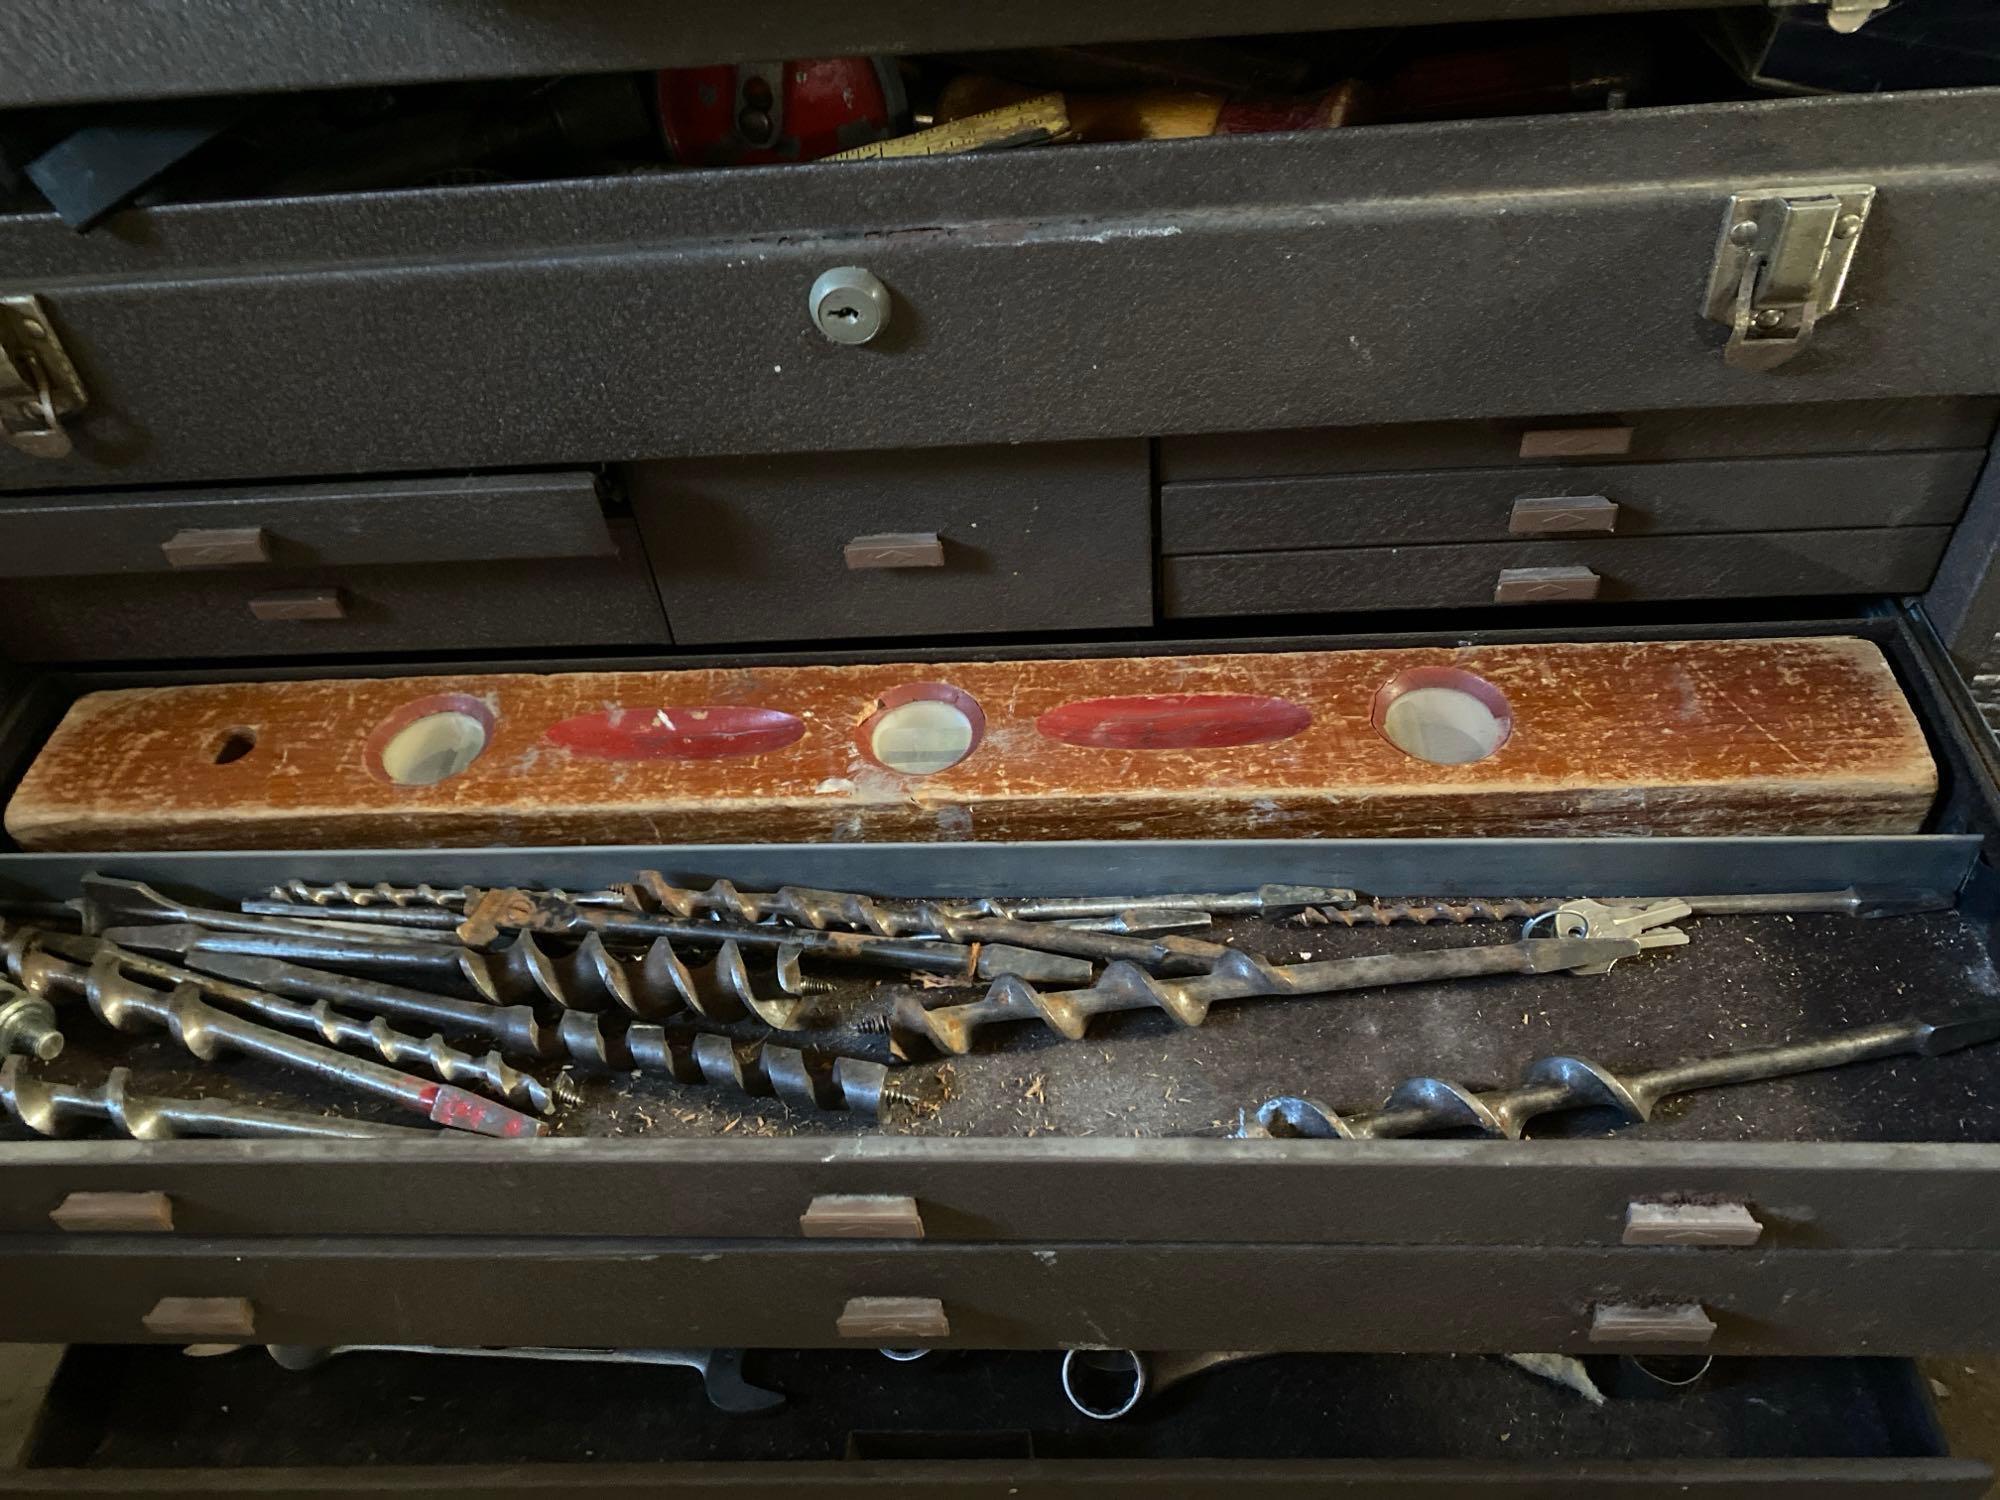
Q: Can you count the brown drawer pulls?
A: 12